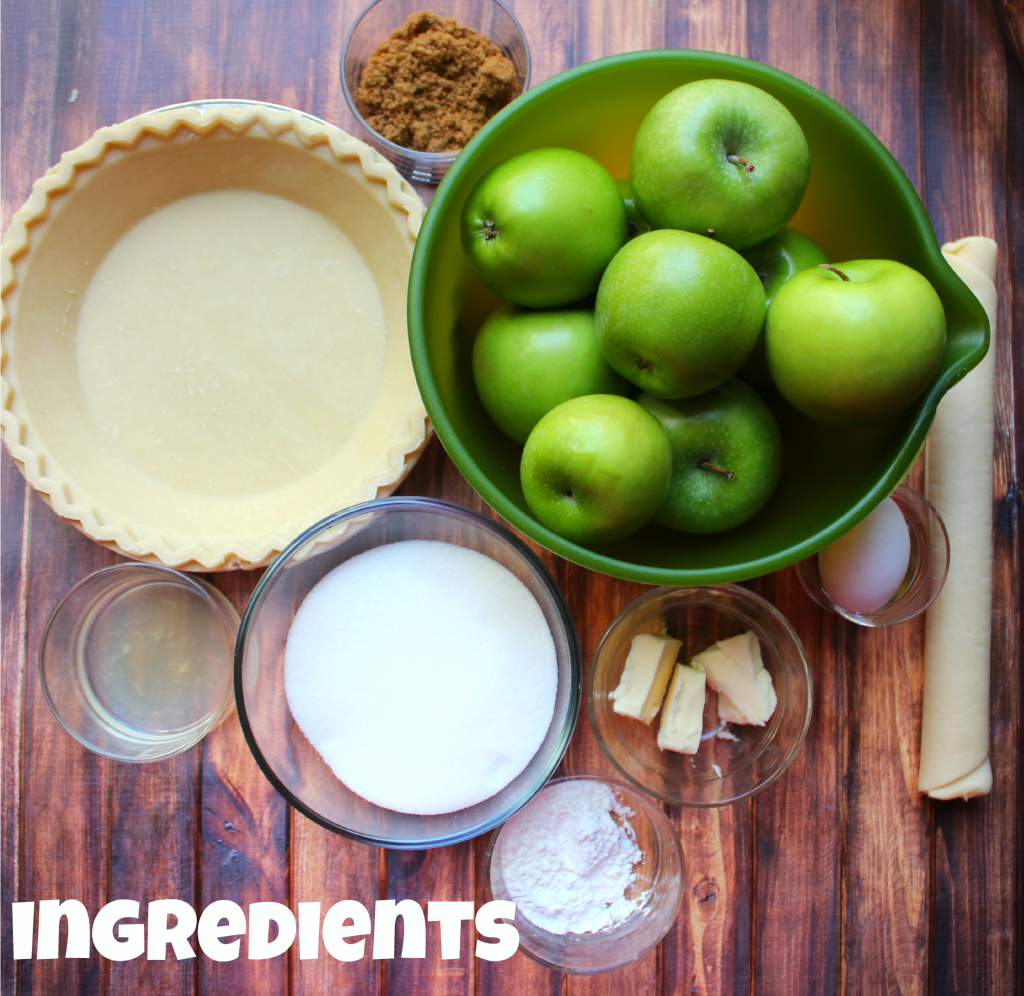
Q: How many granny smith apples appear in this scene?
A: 9